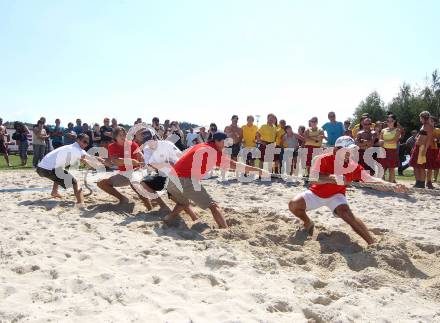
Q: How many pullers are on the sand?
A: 5